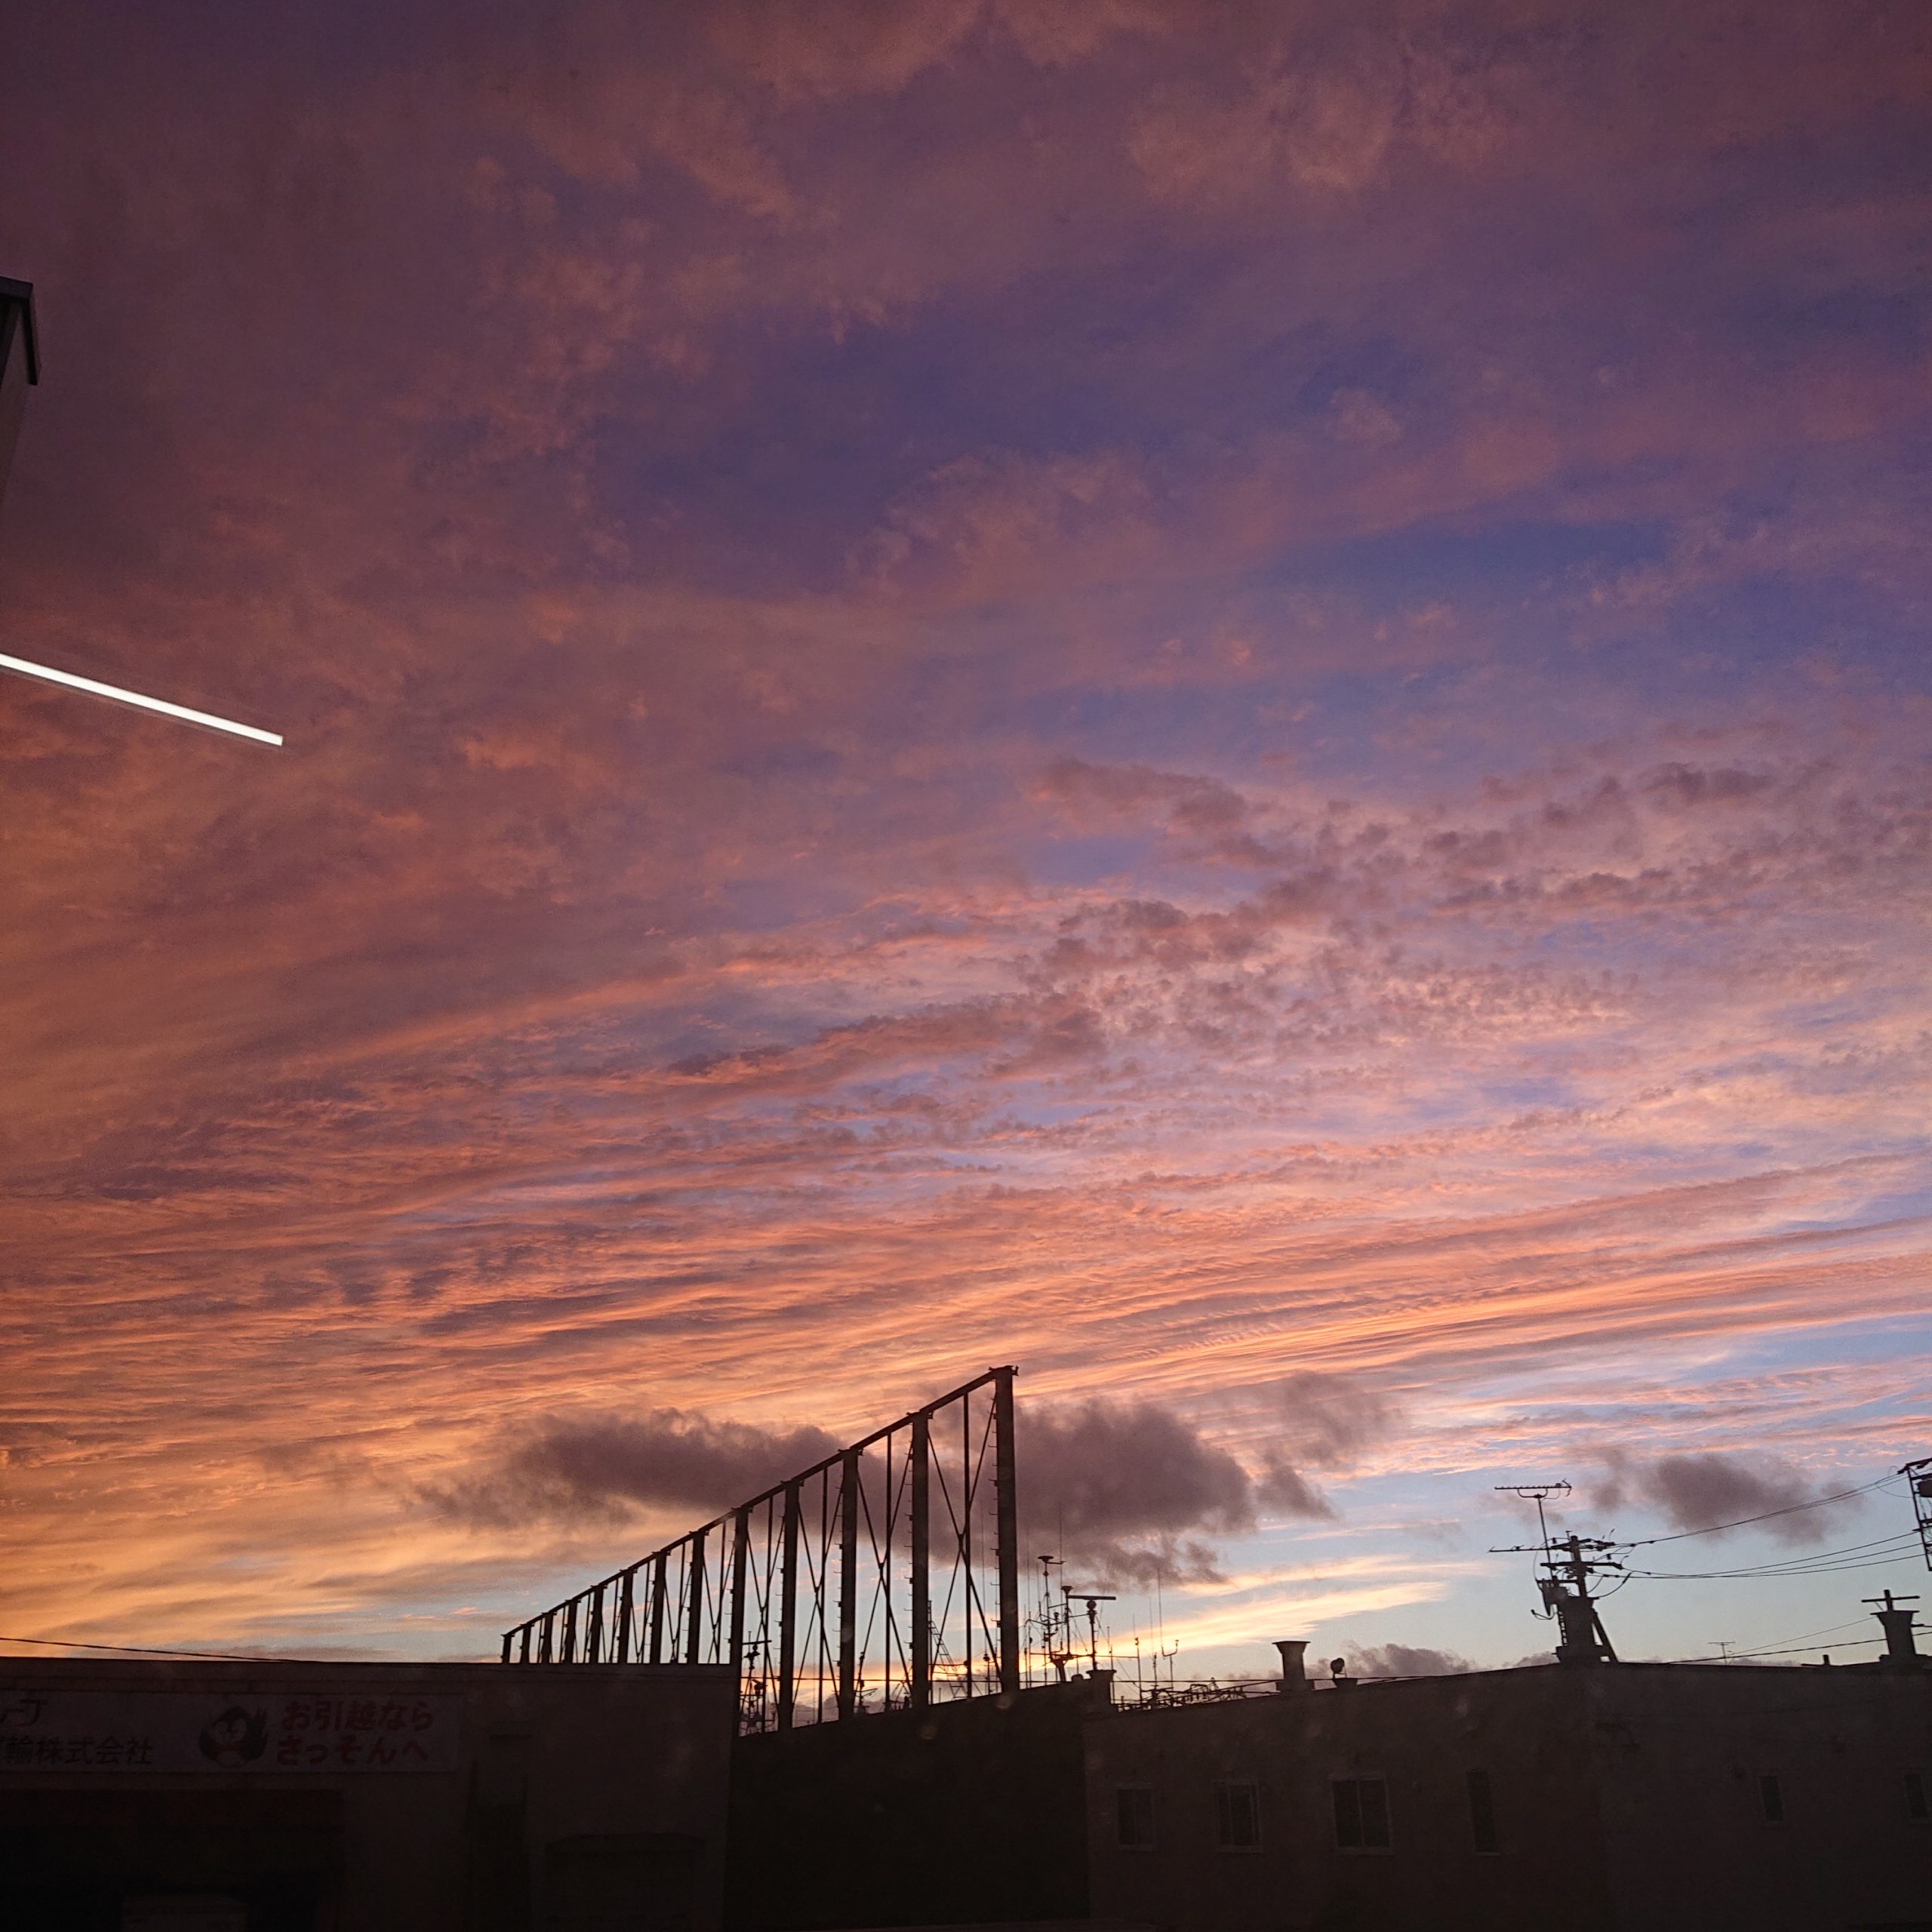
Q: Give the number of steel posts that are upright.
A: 13